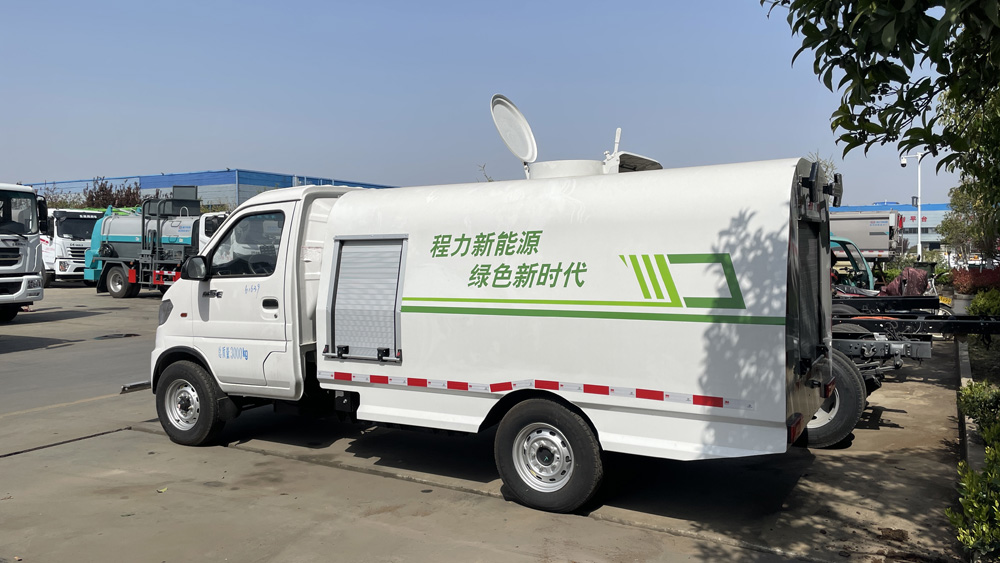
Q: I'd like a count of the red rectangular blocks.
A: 9